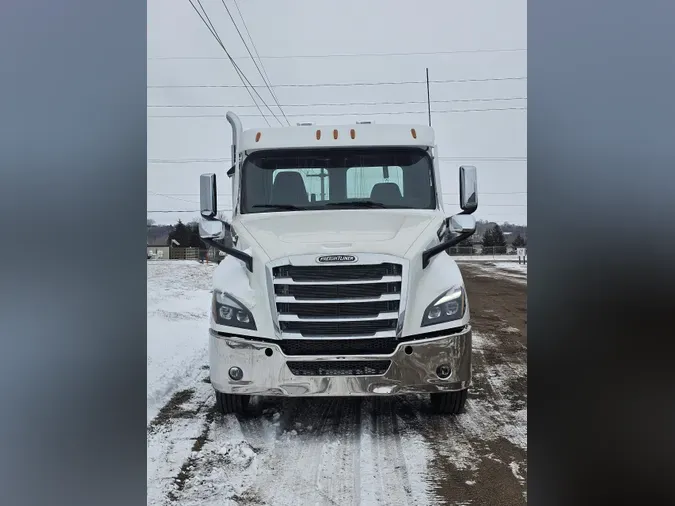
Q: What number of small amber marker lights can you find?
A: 5